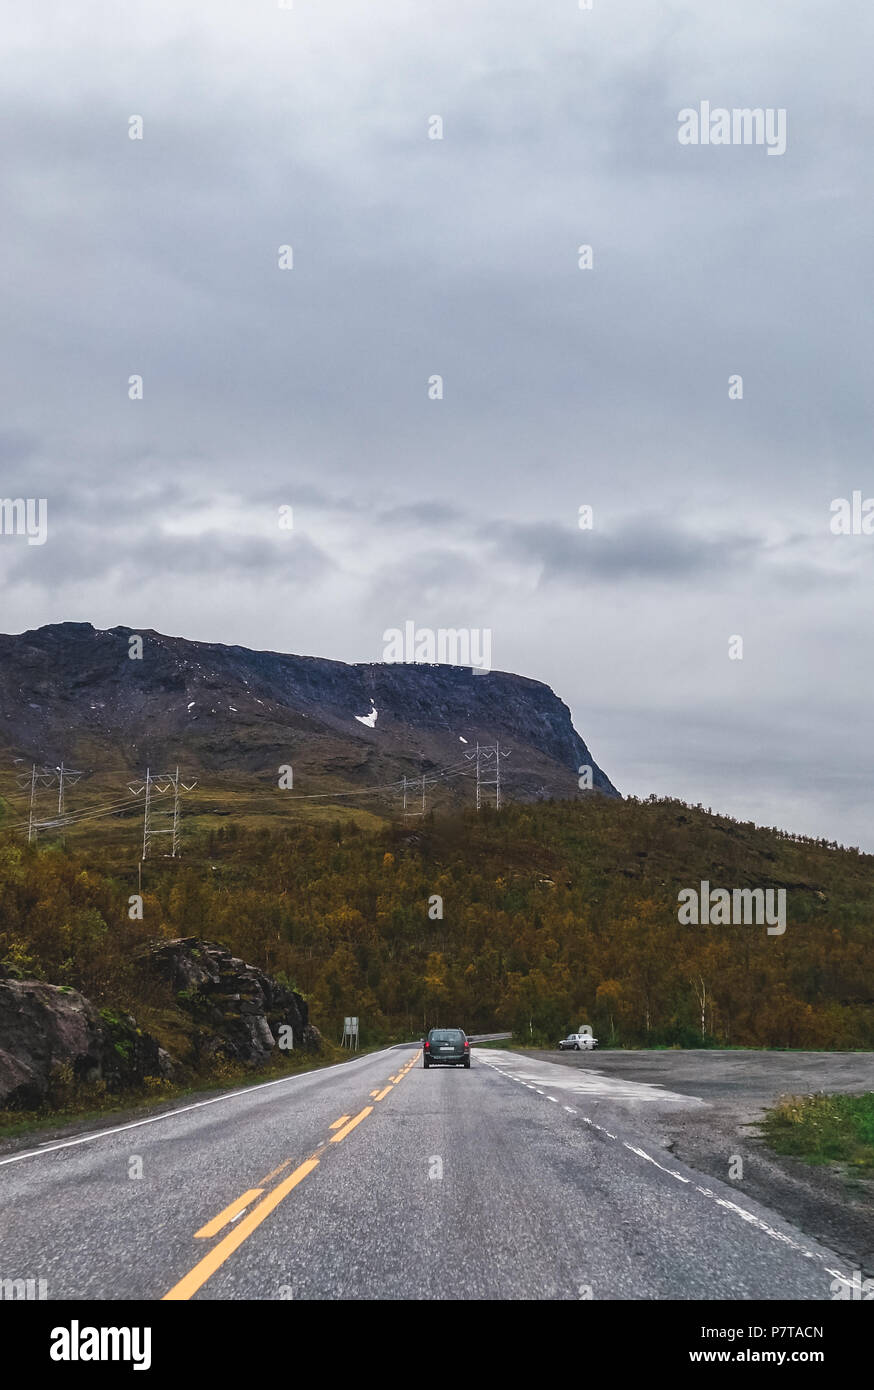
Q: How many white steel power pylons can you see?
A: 4